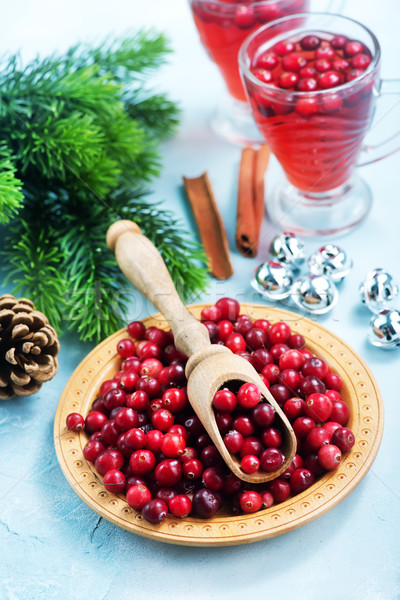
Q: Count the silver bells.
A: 6